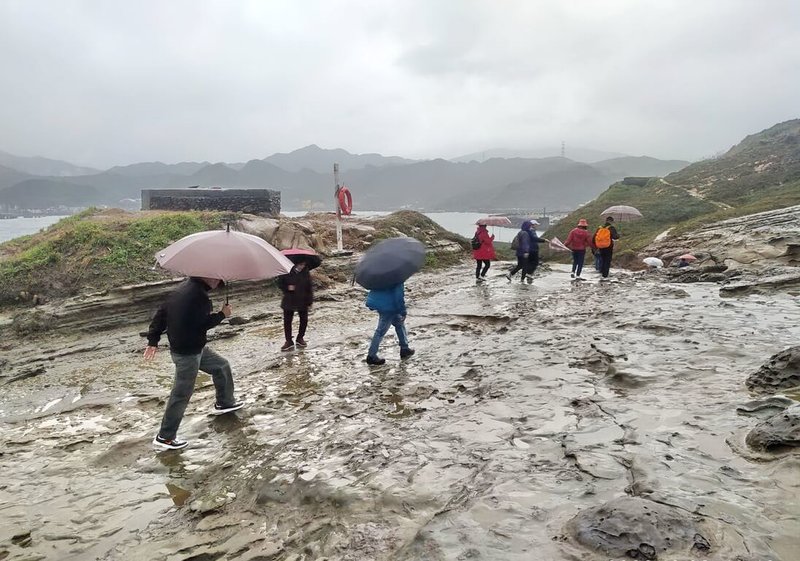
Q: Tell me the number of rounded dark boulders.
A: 3